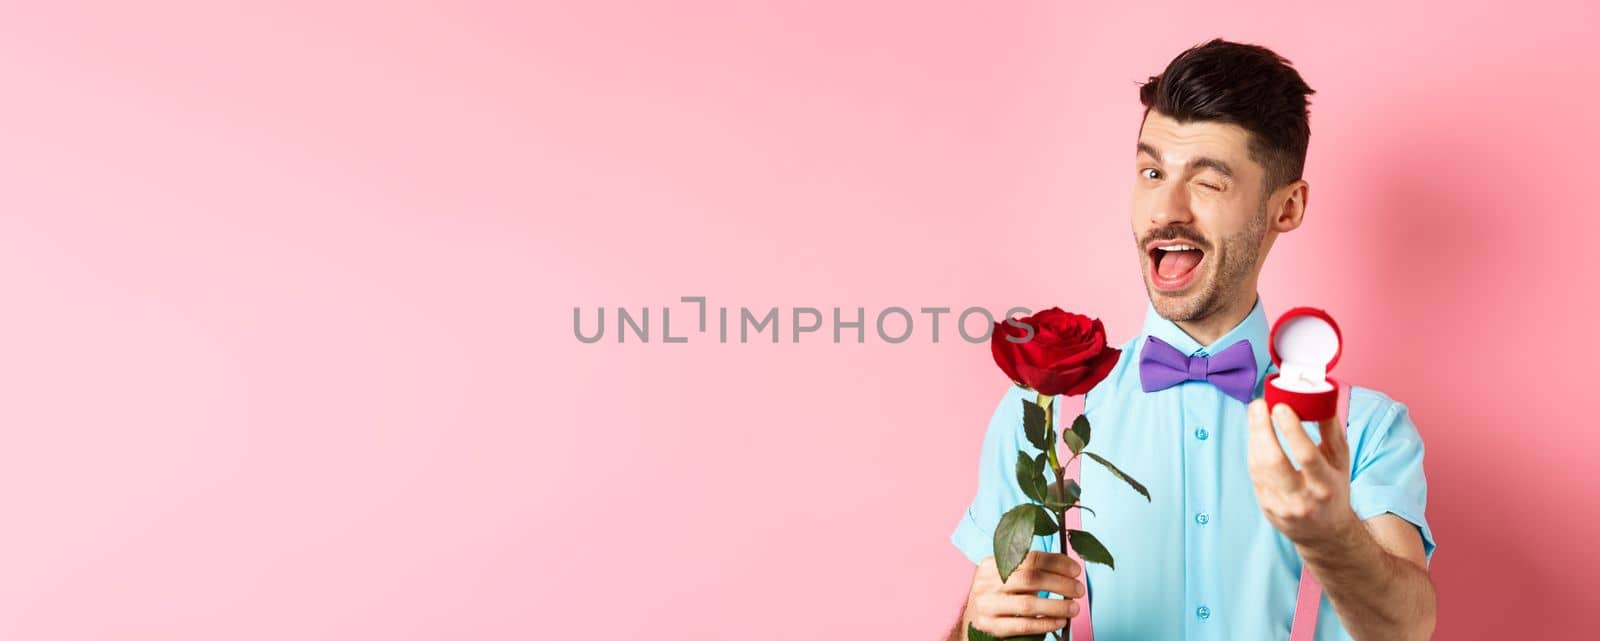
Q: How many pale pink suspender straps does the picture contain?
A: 2